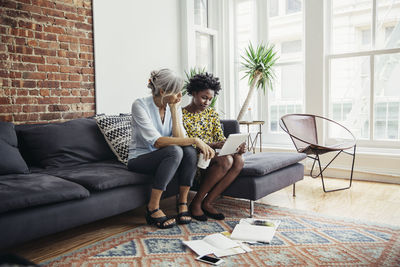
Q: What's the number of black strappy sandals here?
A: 2